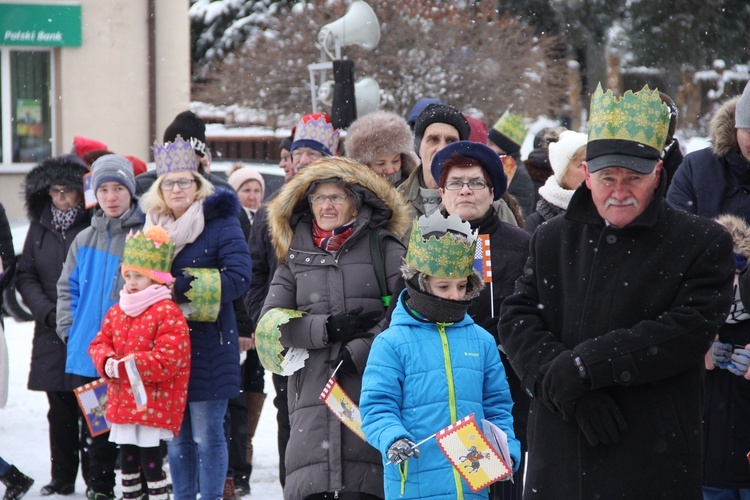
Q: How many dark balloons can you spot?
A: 0